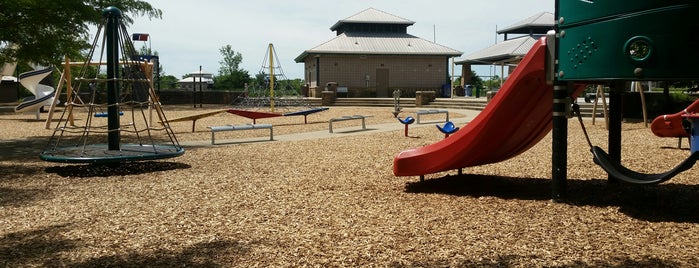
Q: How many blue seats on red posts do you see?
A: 2